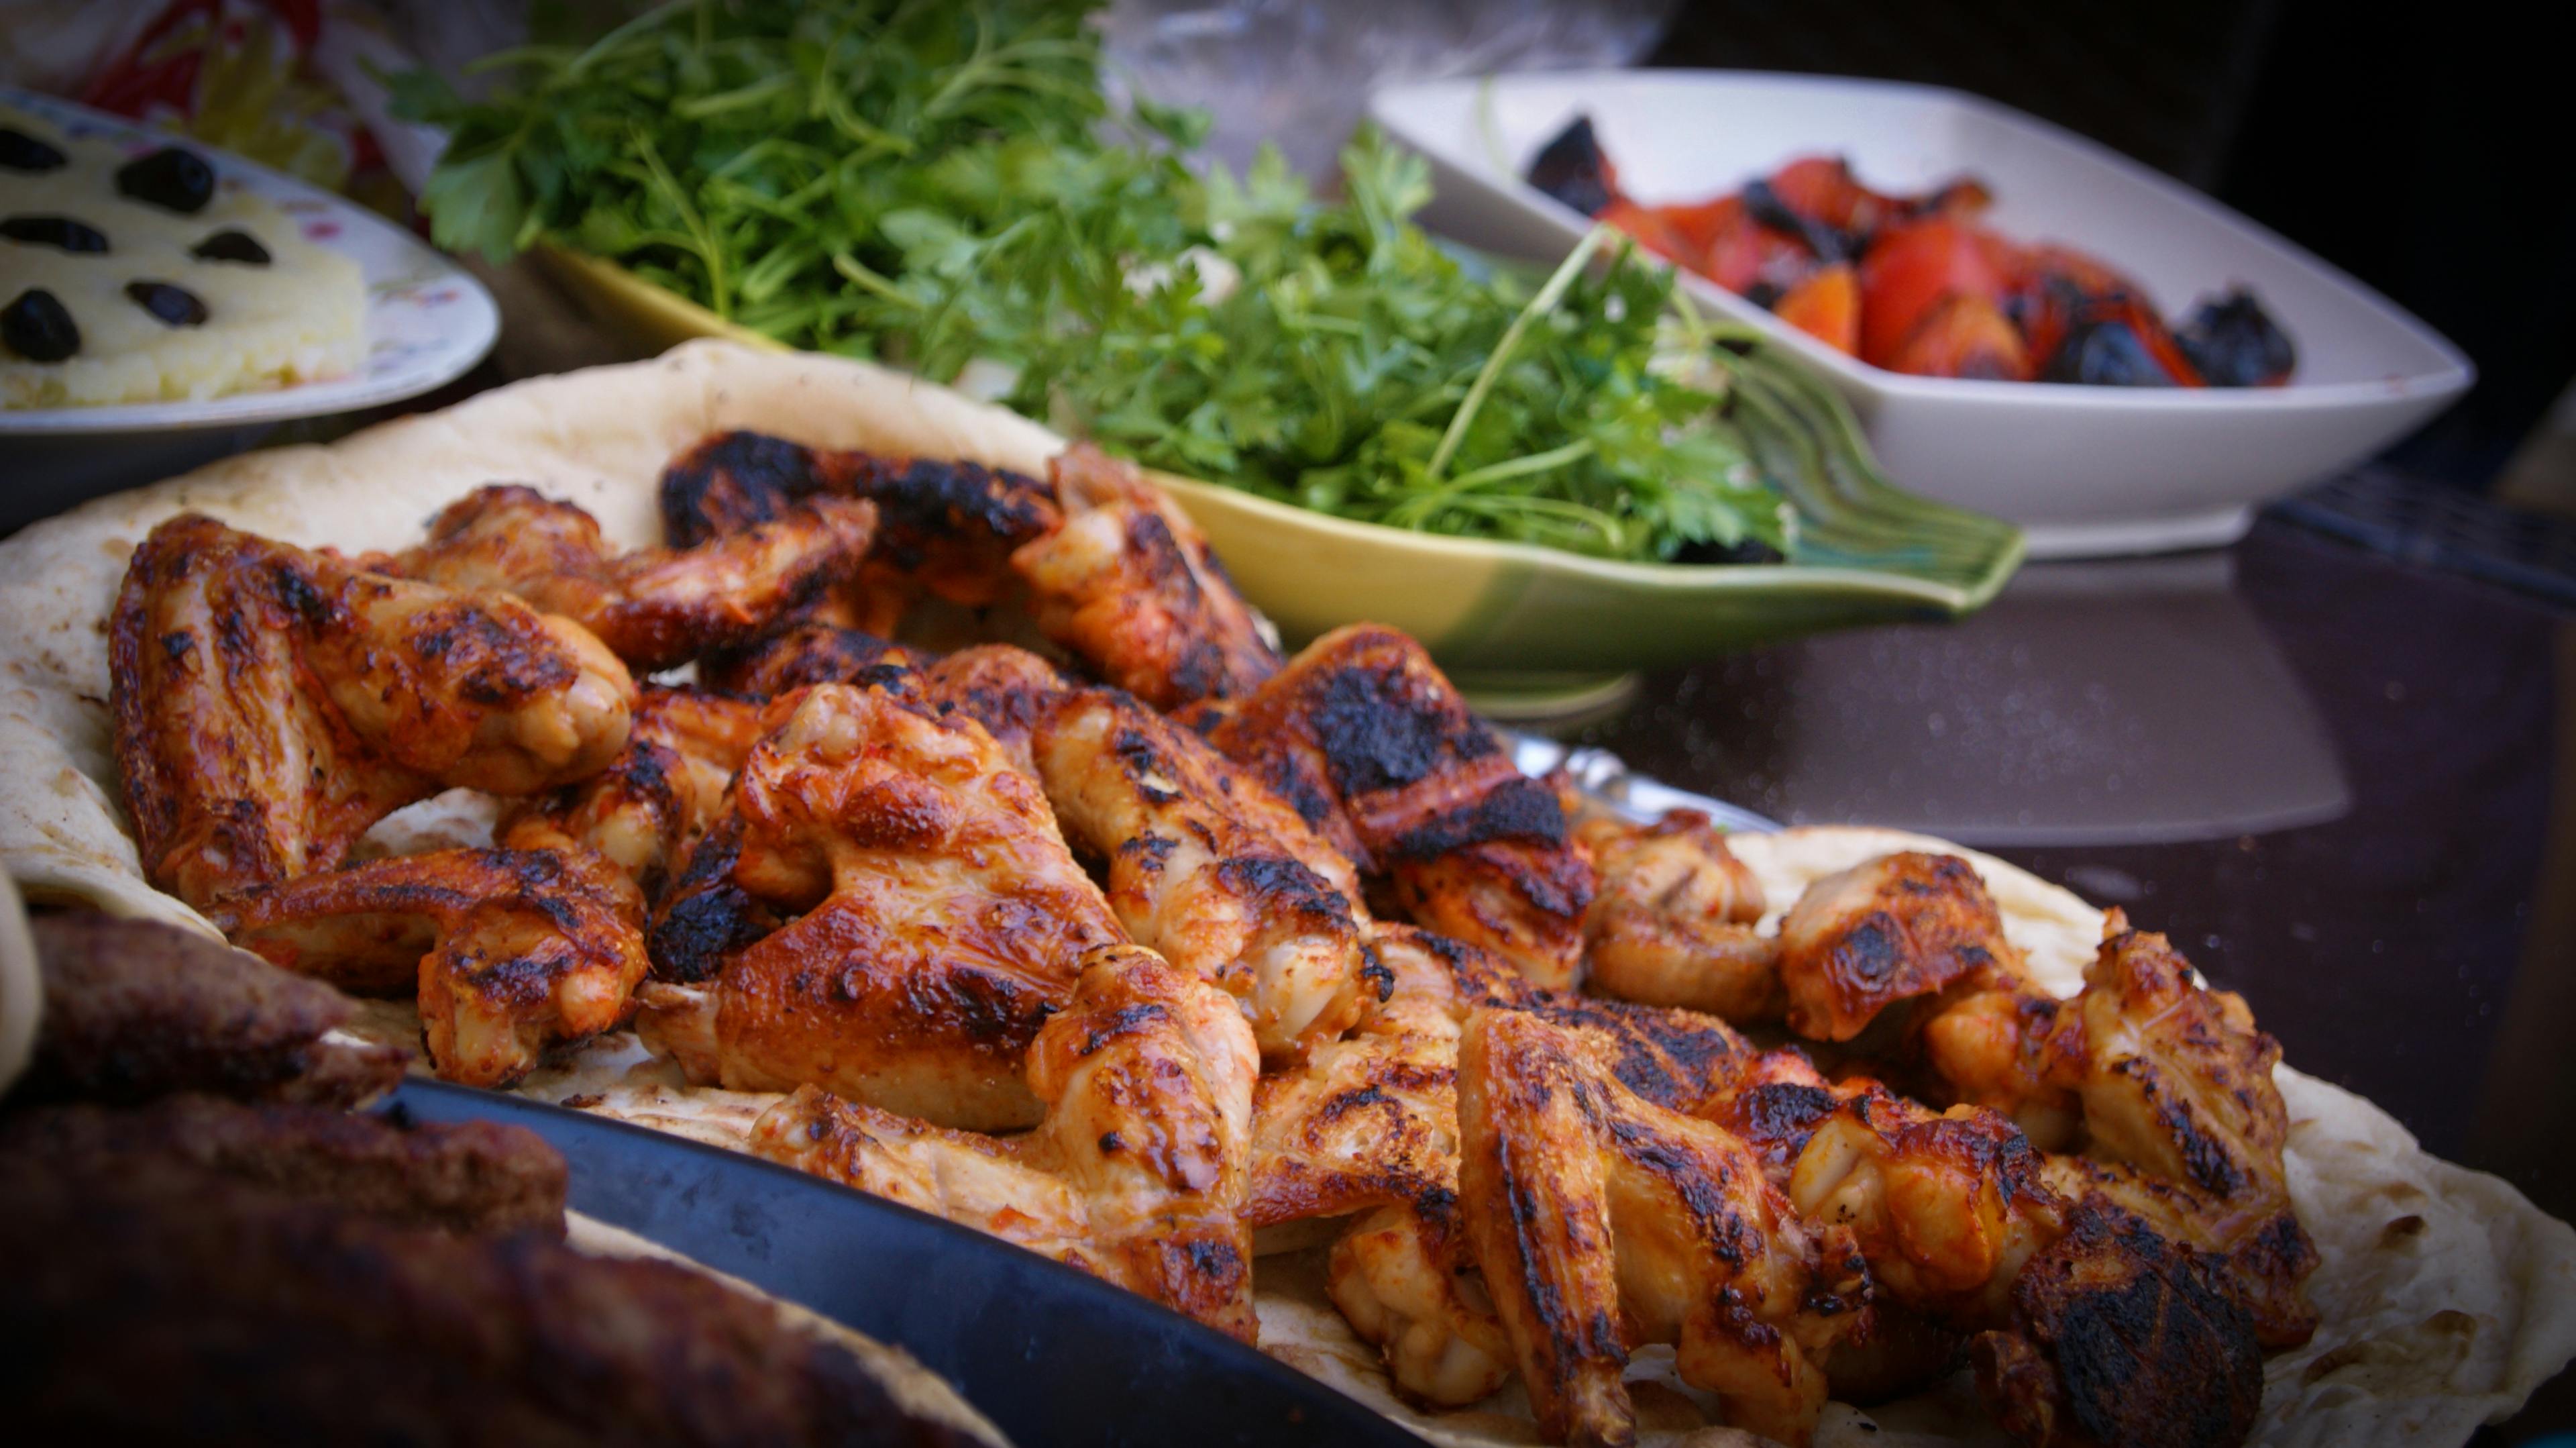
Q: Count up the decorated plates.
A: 1